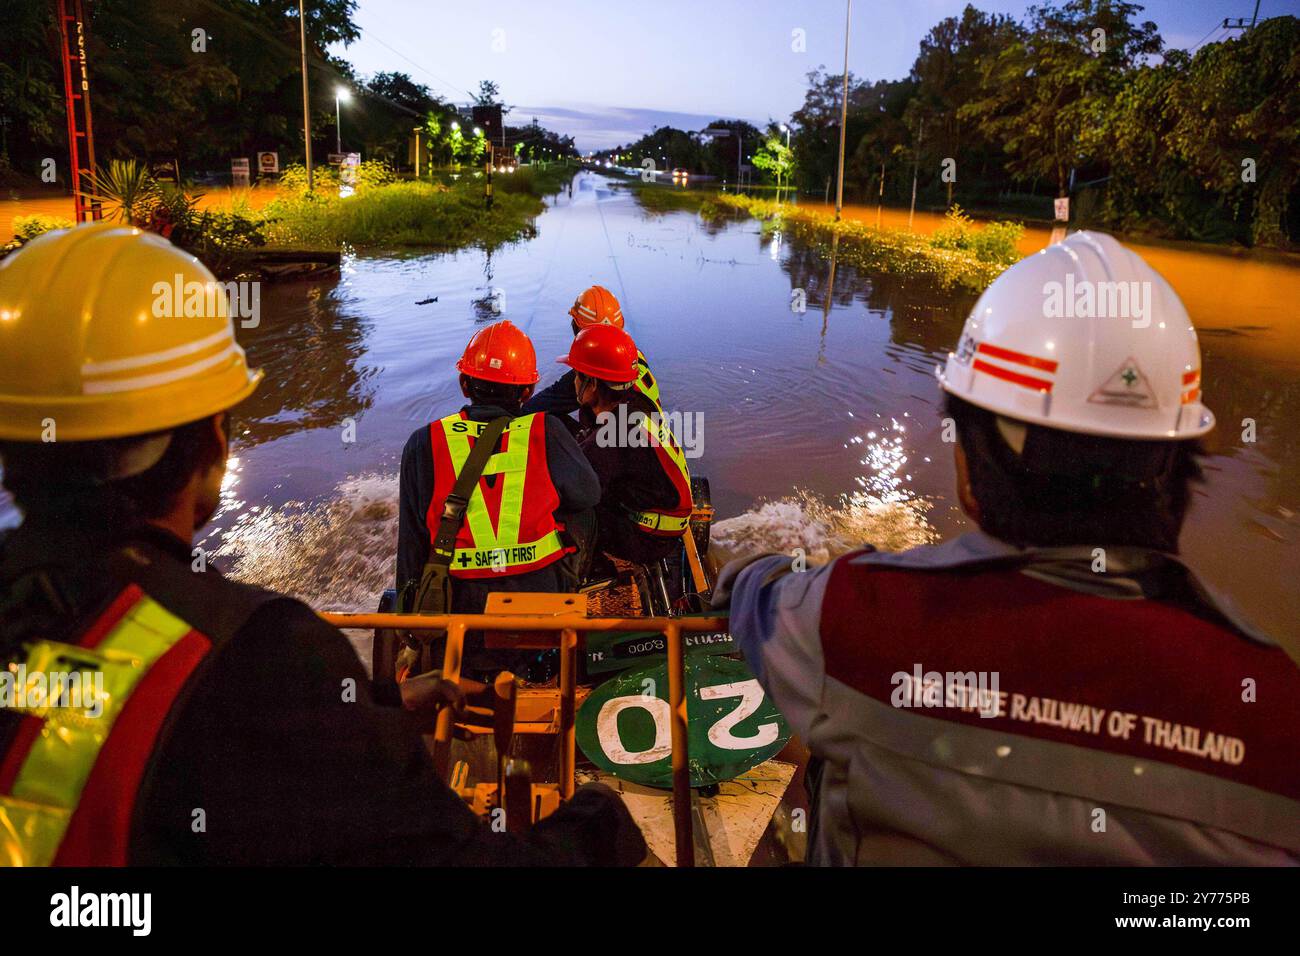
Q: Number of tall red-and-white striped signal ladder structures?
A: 1